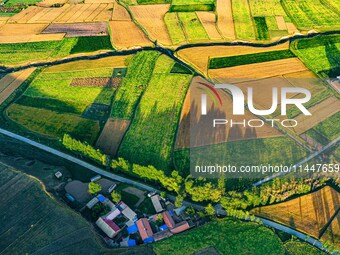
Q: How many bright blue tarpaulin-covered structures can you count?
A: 6